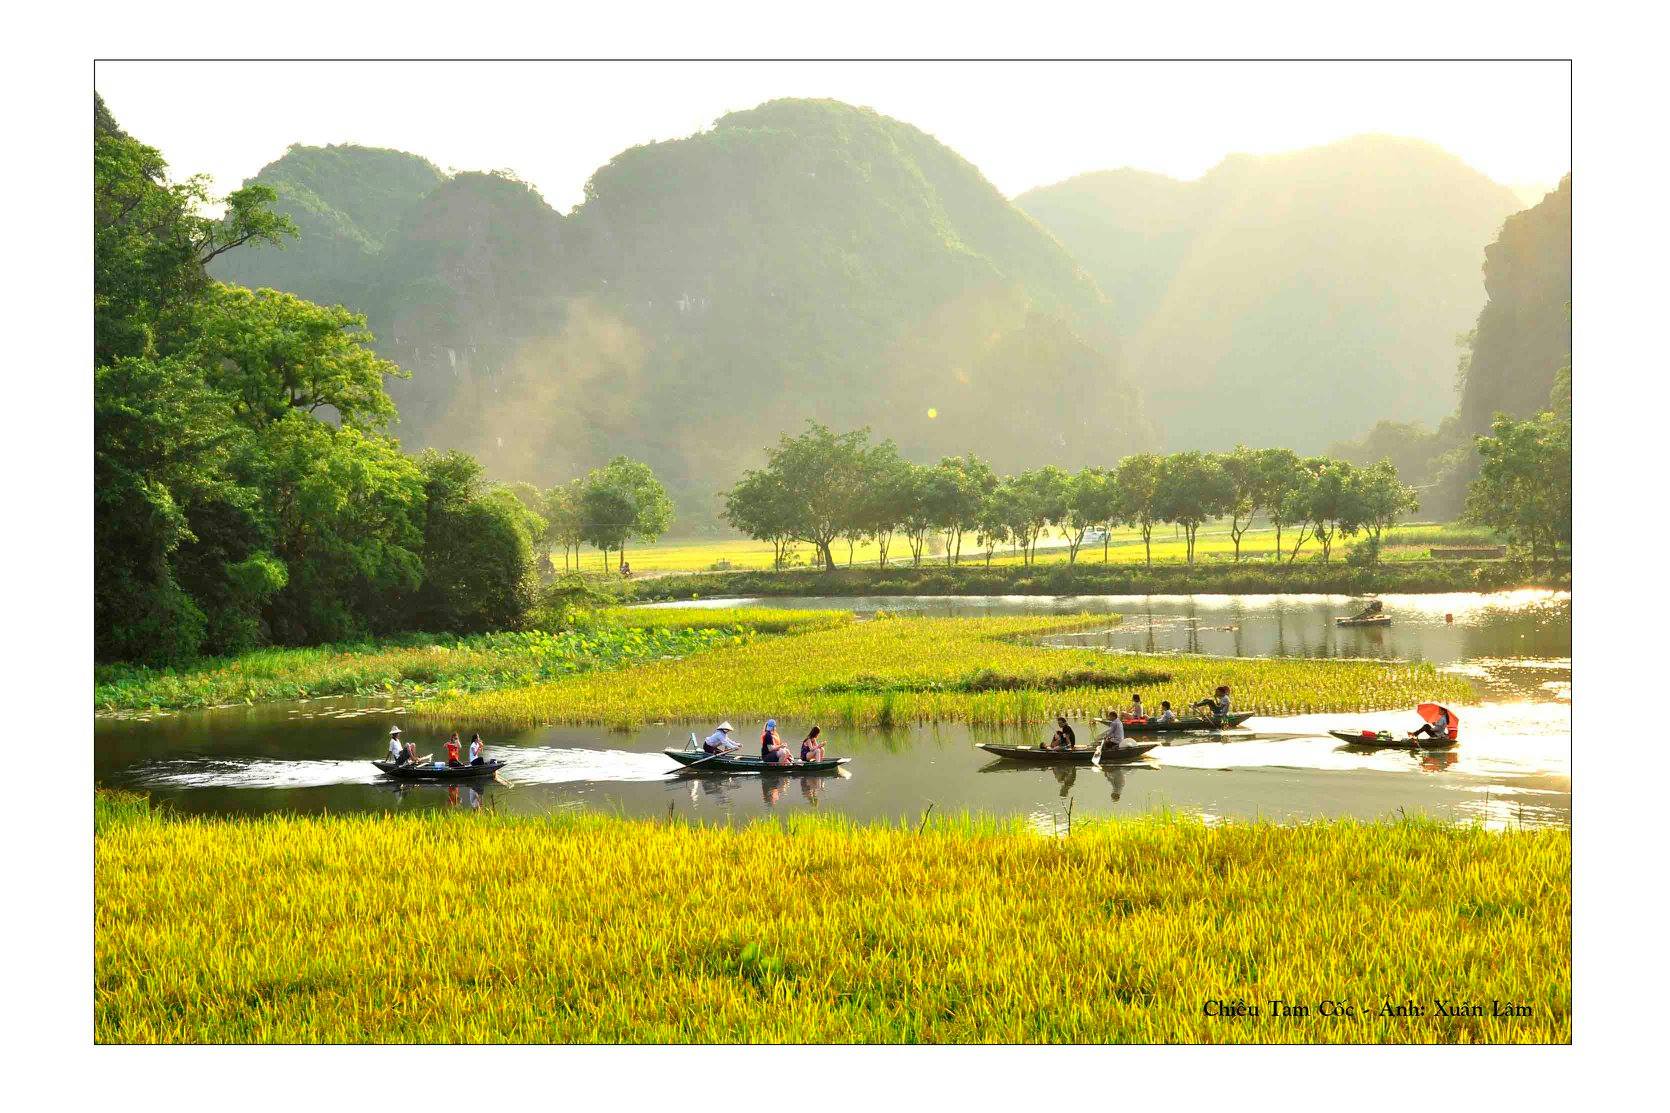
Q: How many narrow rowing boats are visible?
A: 5